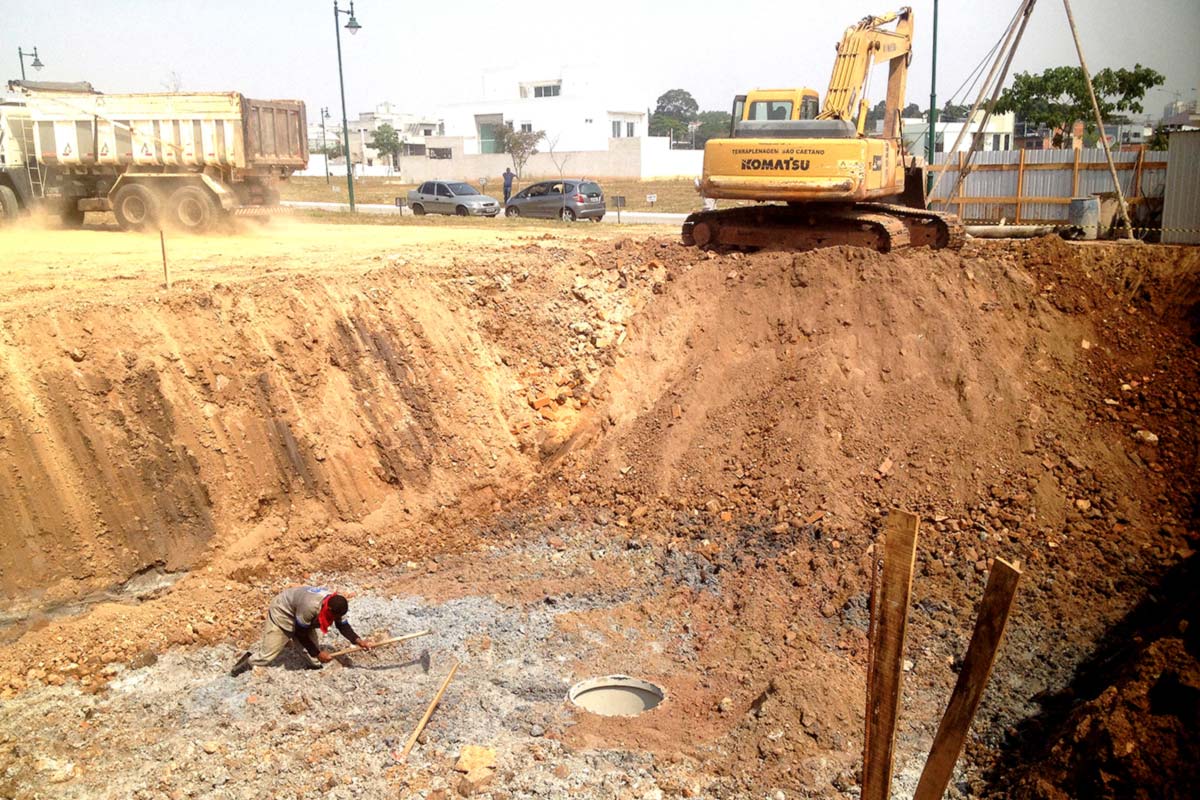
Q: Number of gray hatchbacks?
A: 1